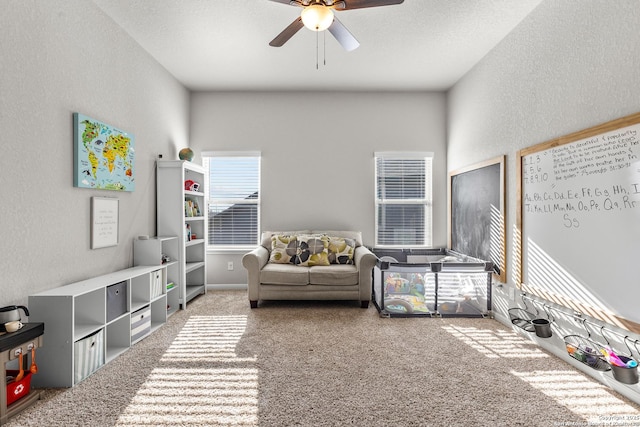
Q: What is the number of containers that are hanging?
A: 4